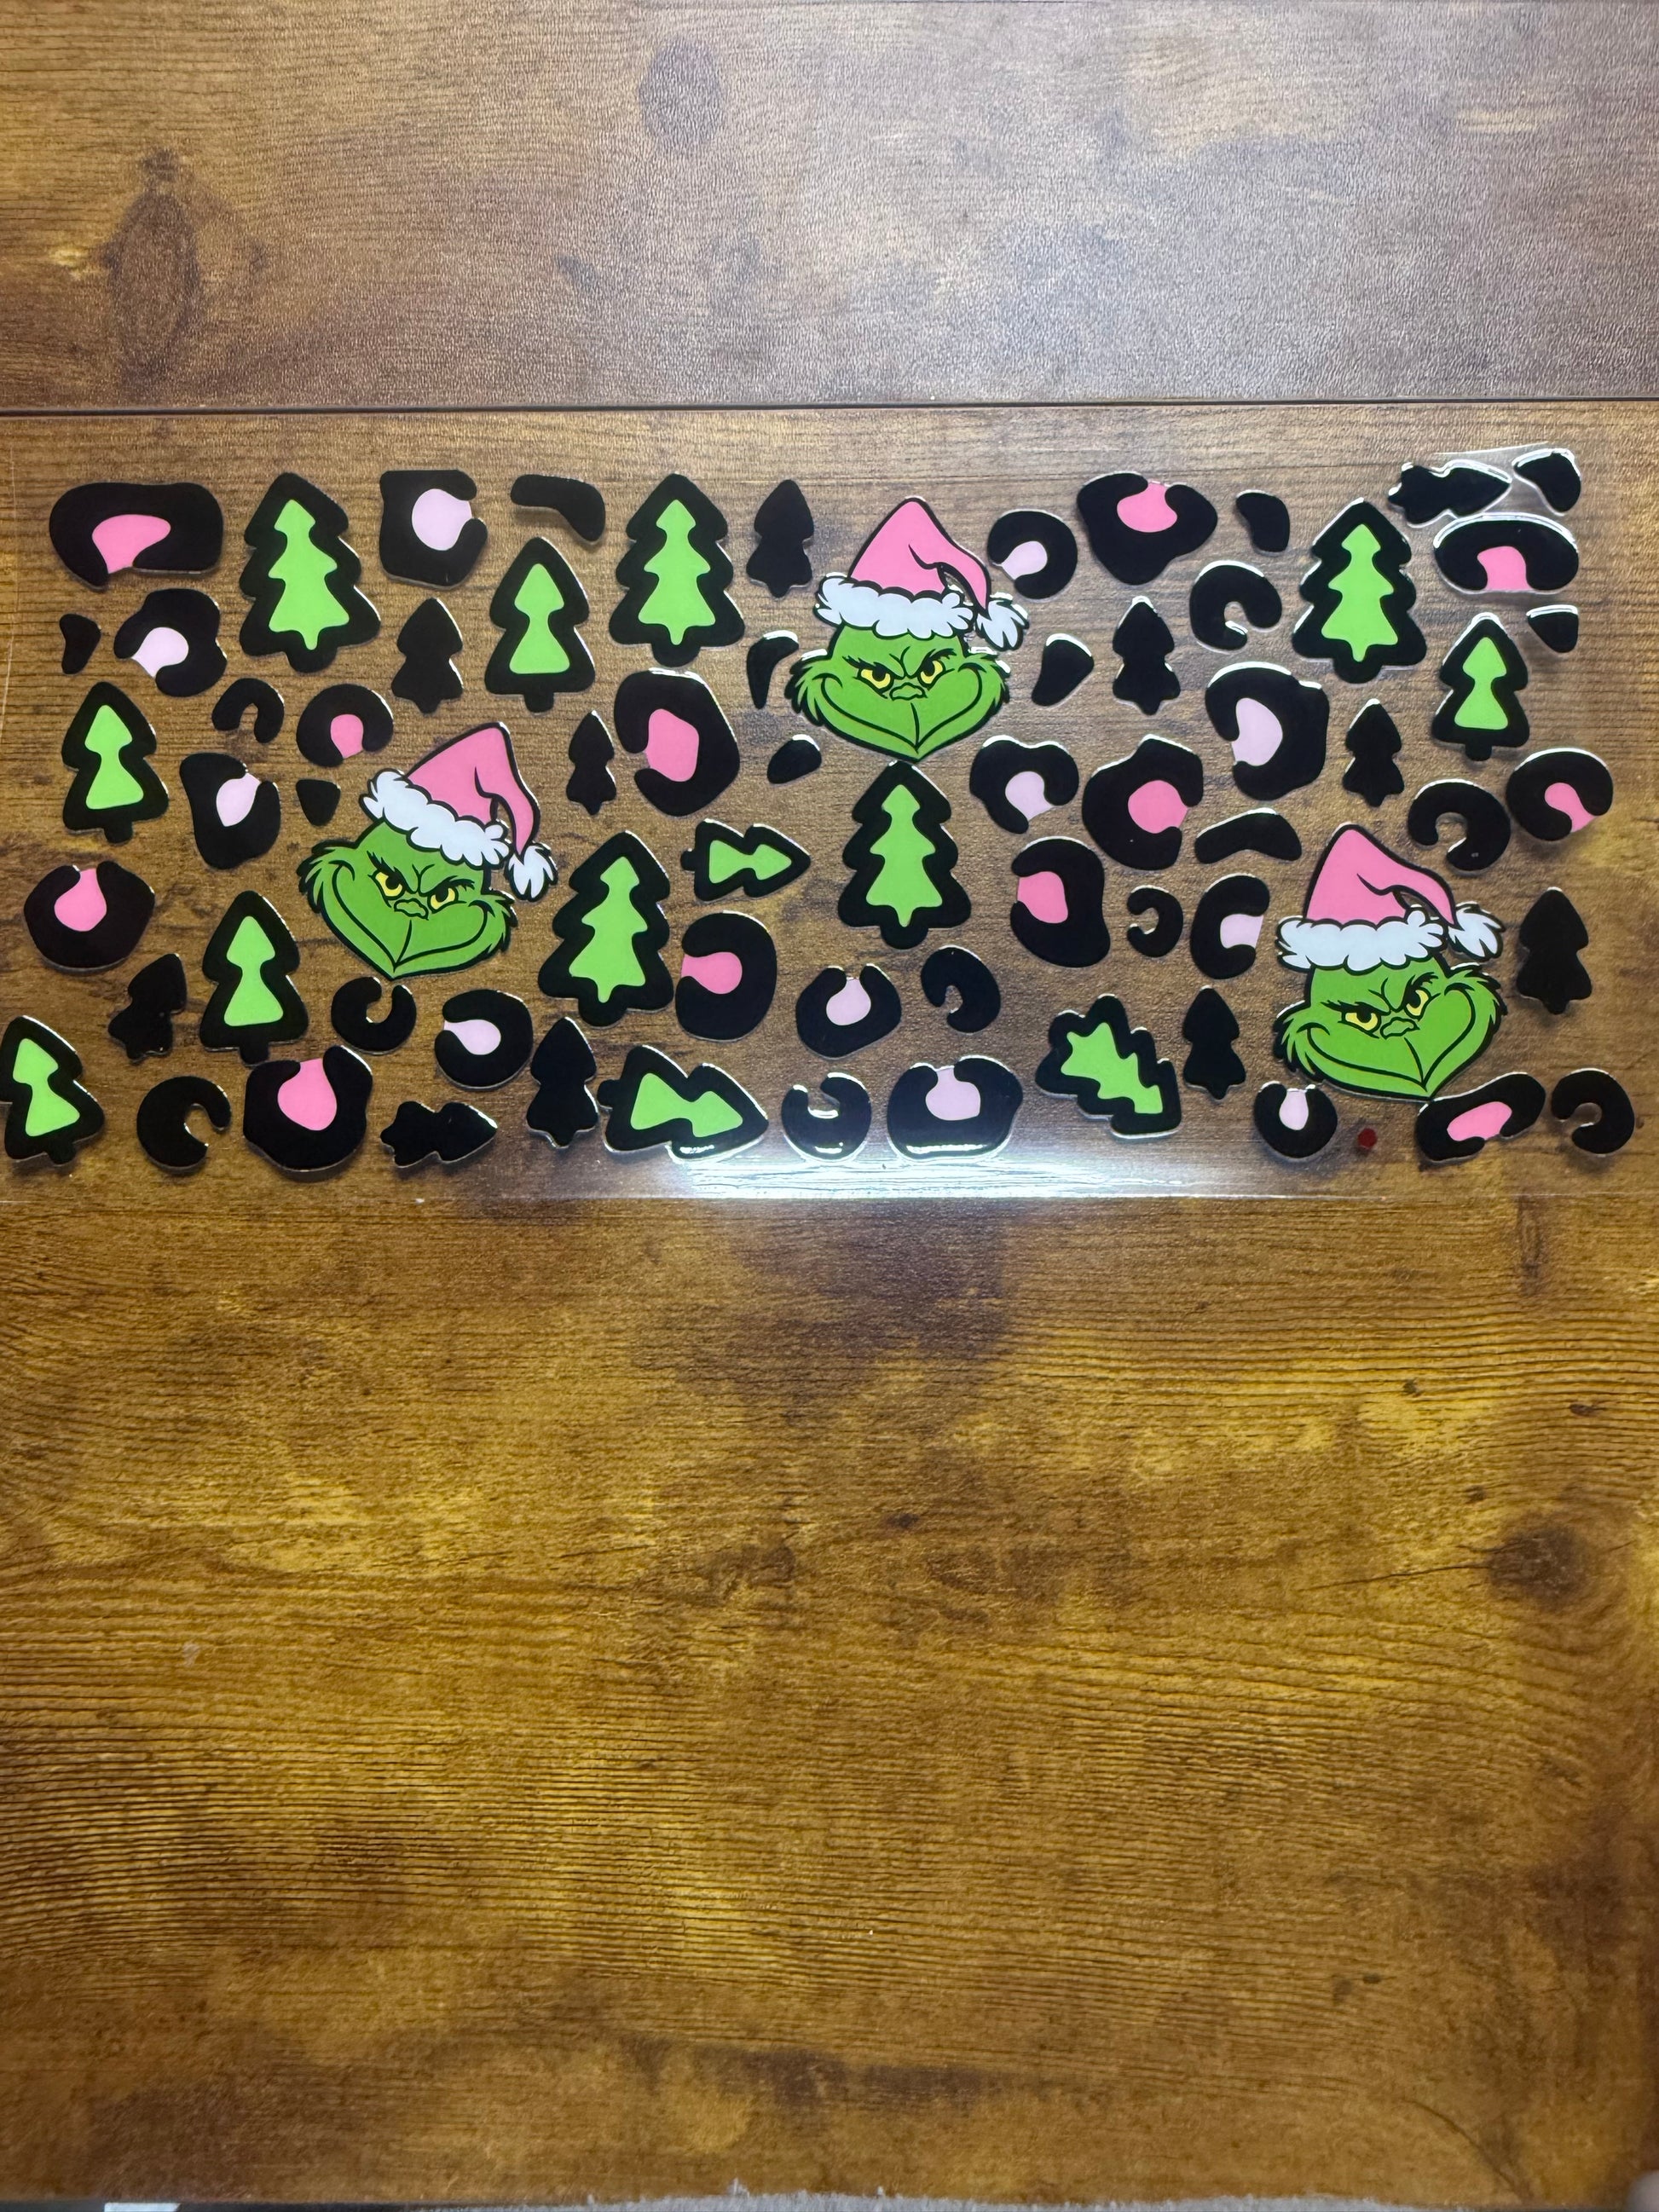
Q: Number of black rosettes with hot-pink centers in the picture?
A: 12